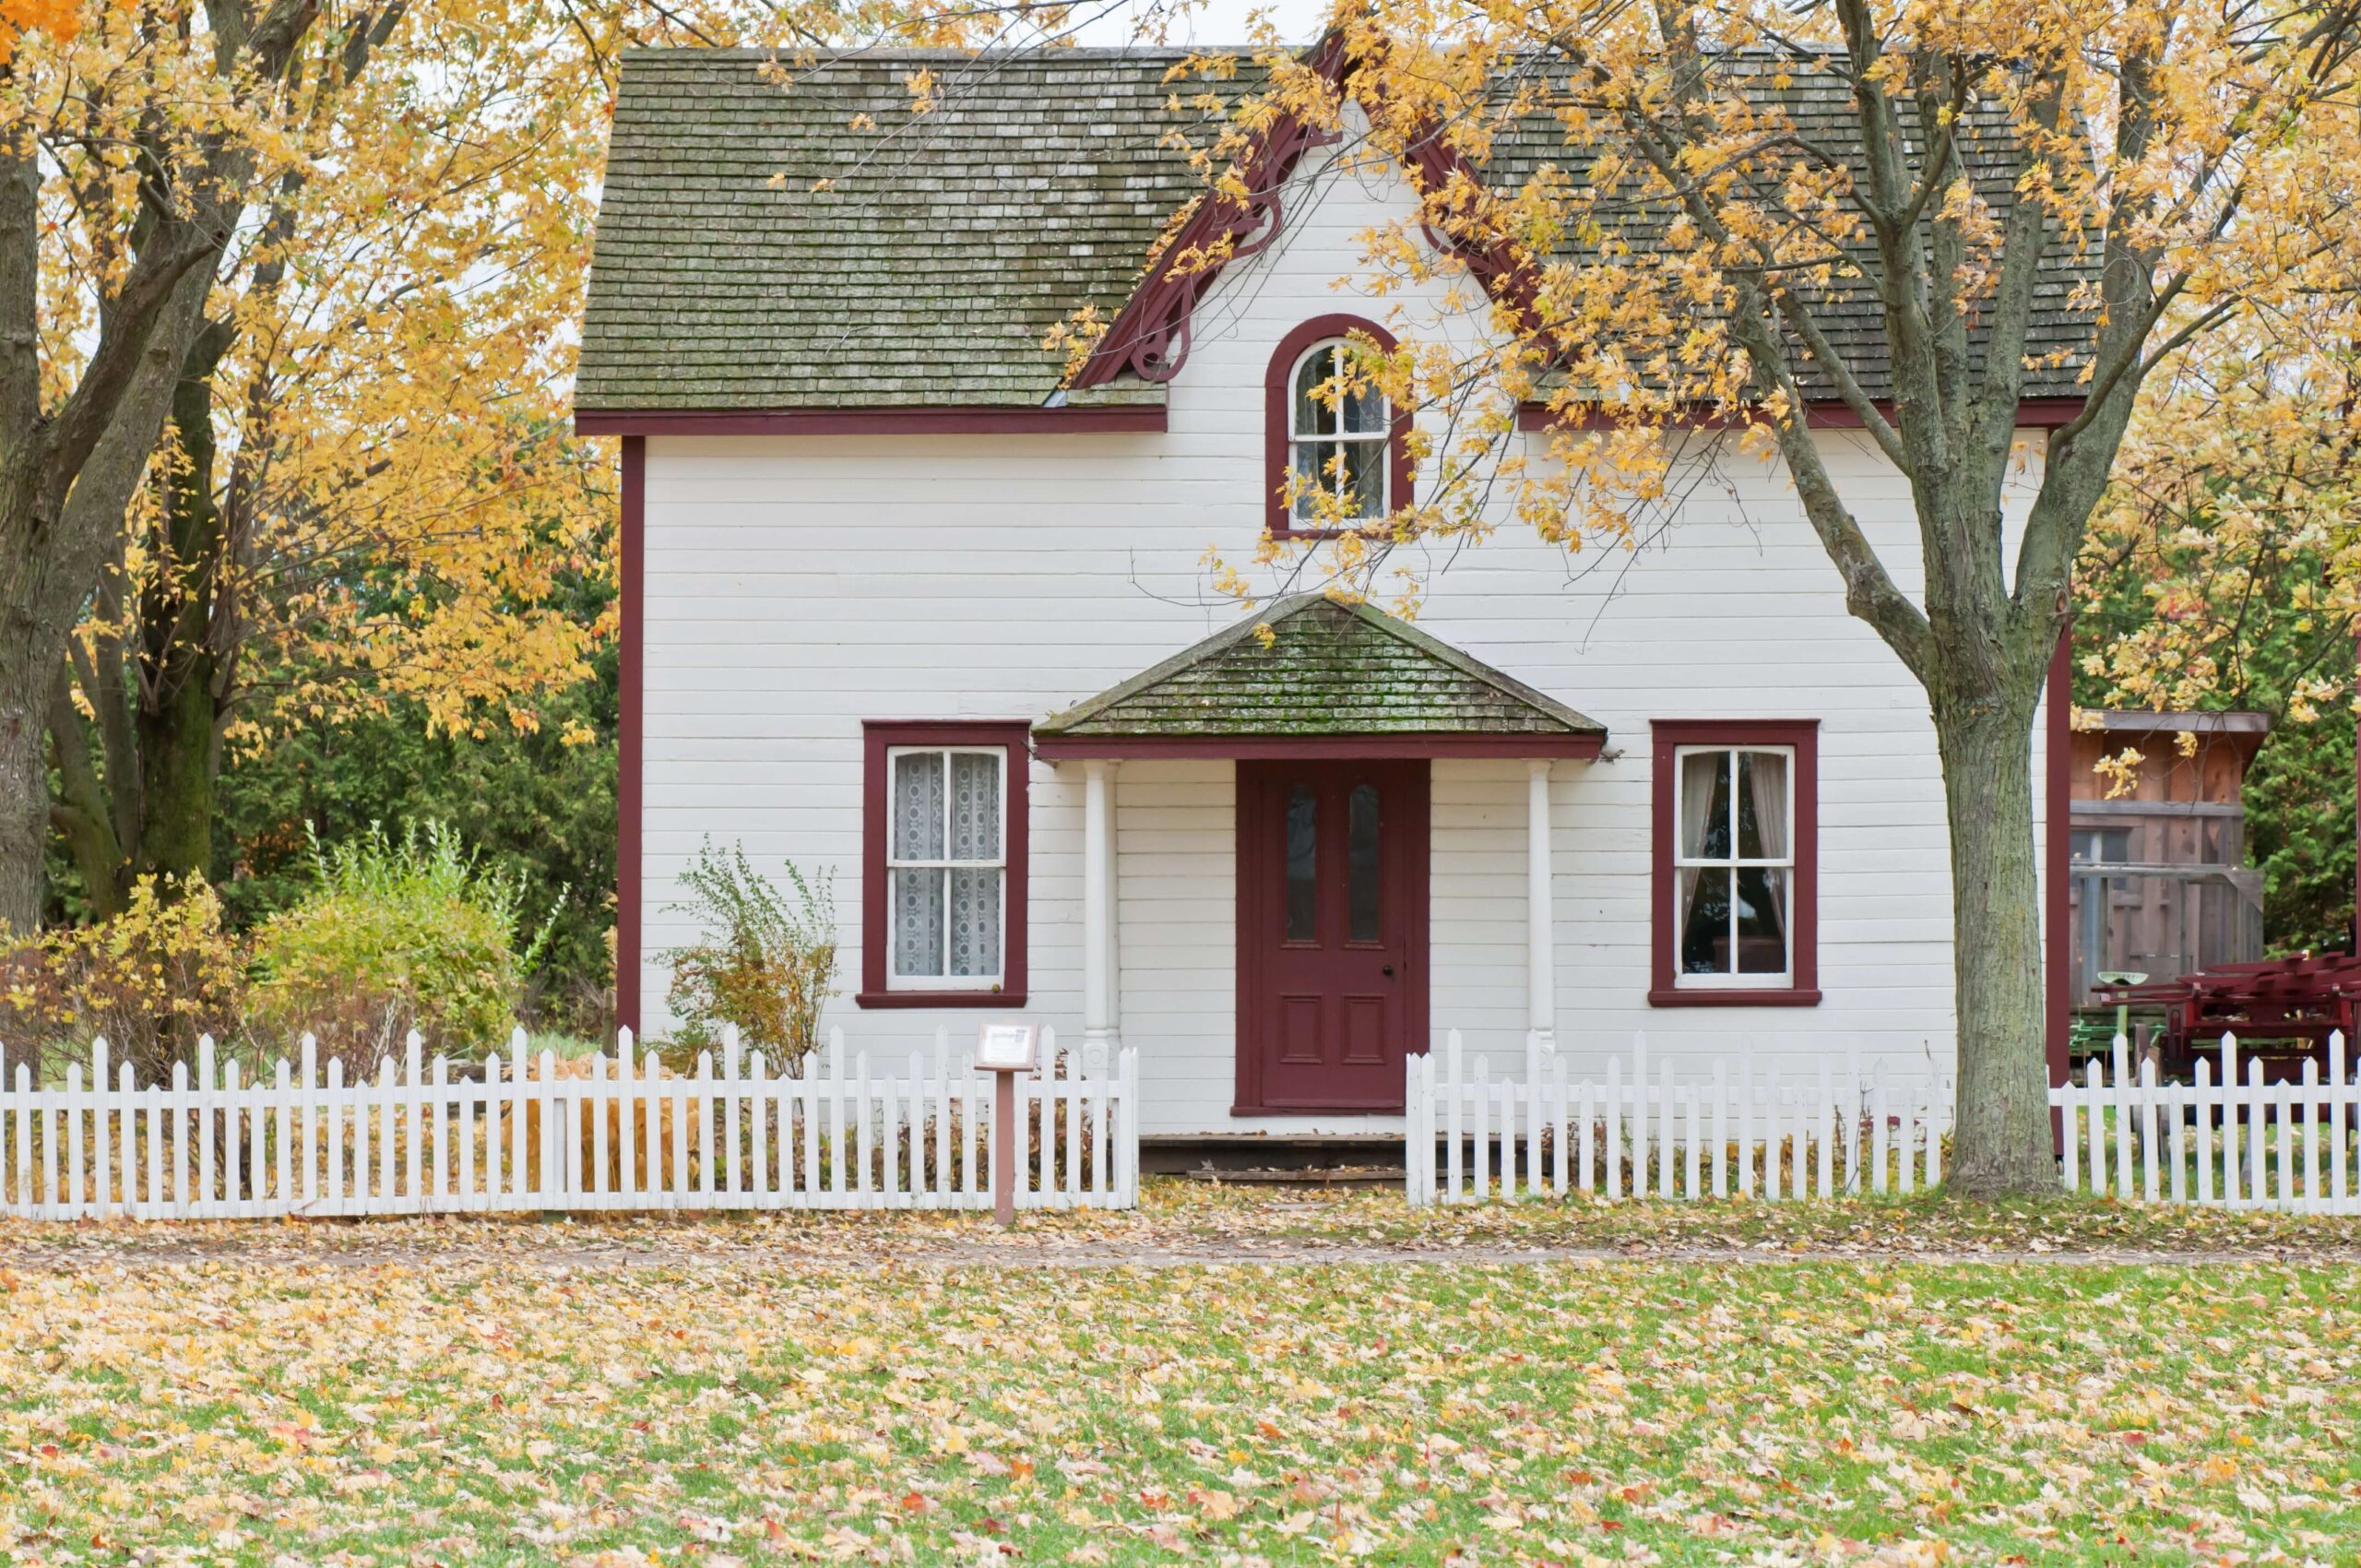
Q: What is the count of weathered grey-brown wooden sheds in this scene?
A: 1